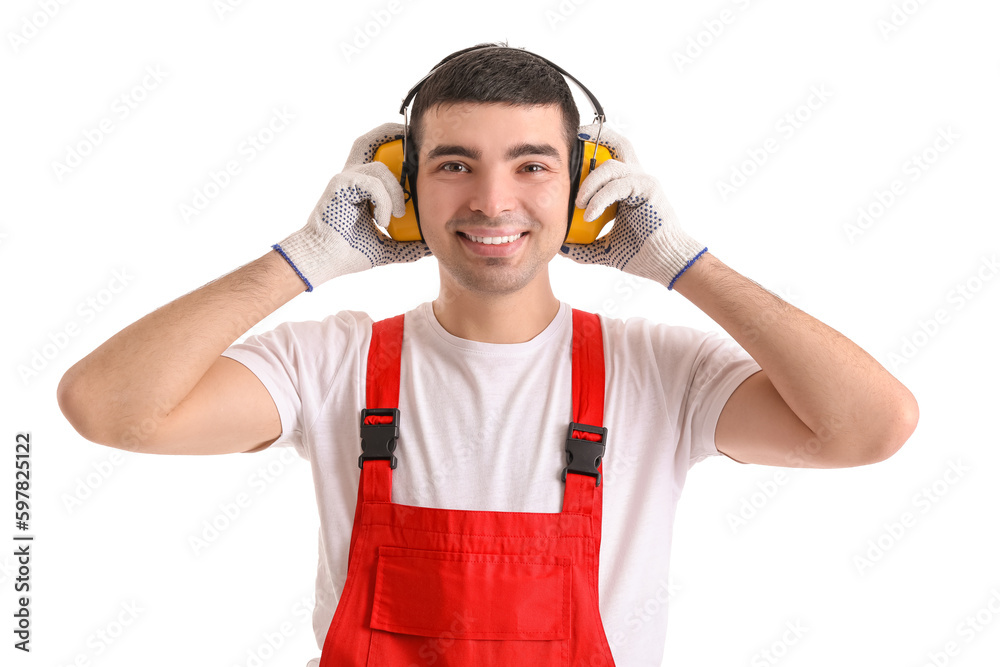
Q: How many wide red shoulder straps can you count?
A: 2